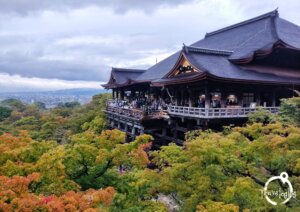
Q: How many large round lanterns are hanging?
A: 3